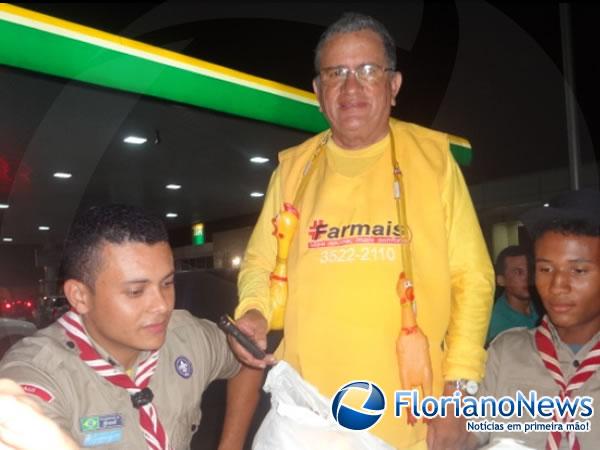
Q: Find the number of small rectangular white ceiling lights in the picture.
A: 9